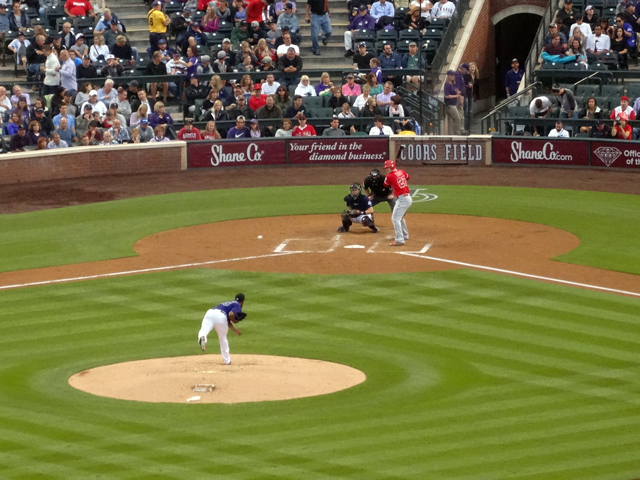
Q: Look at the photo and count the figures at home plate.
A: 3